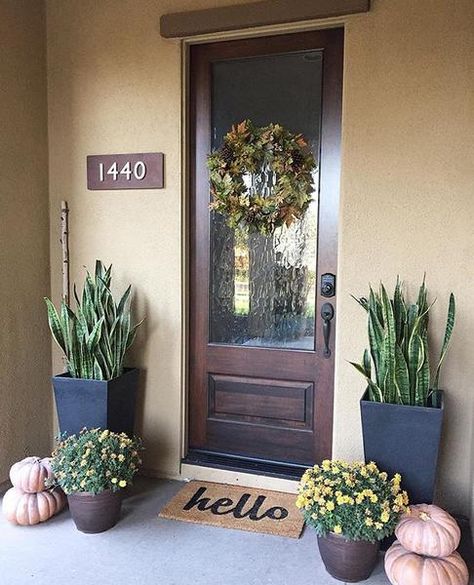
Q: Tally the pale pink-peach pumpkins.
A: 4